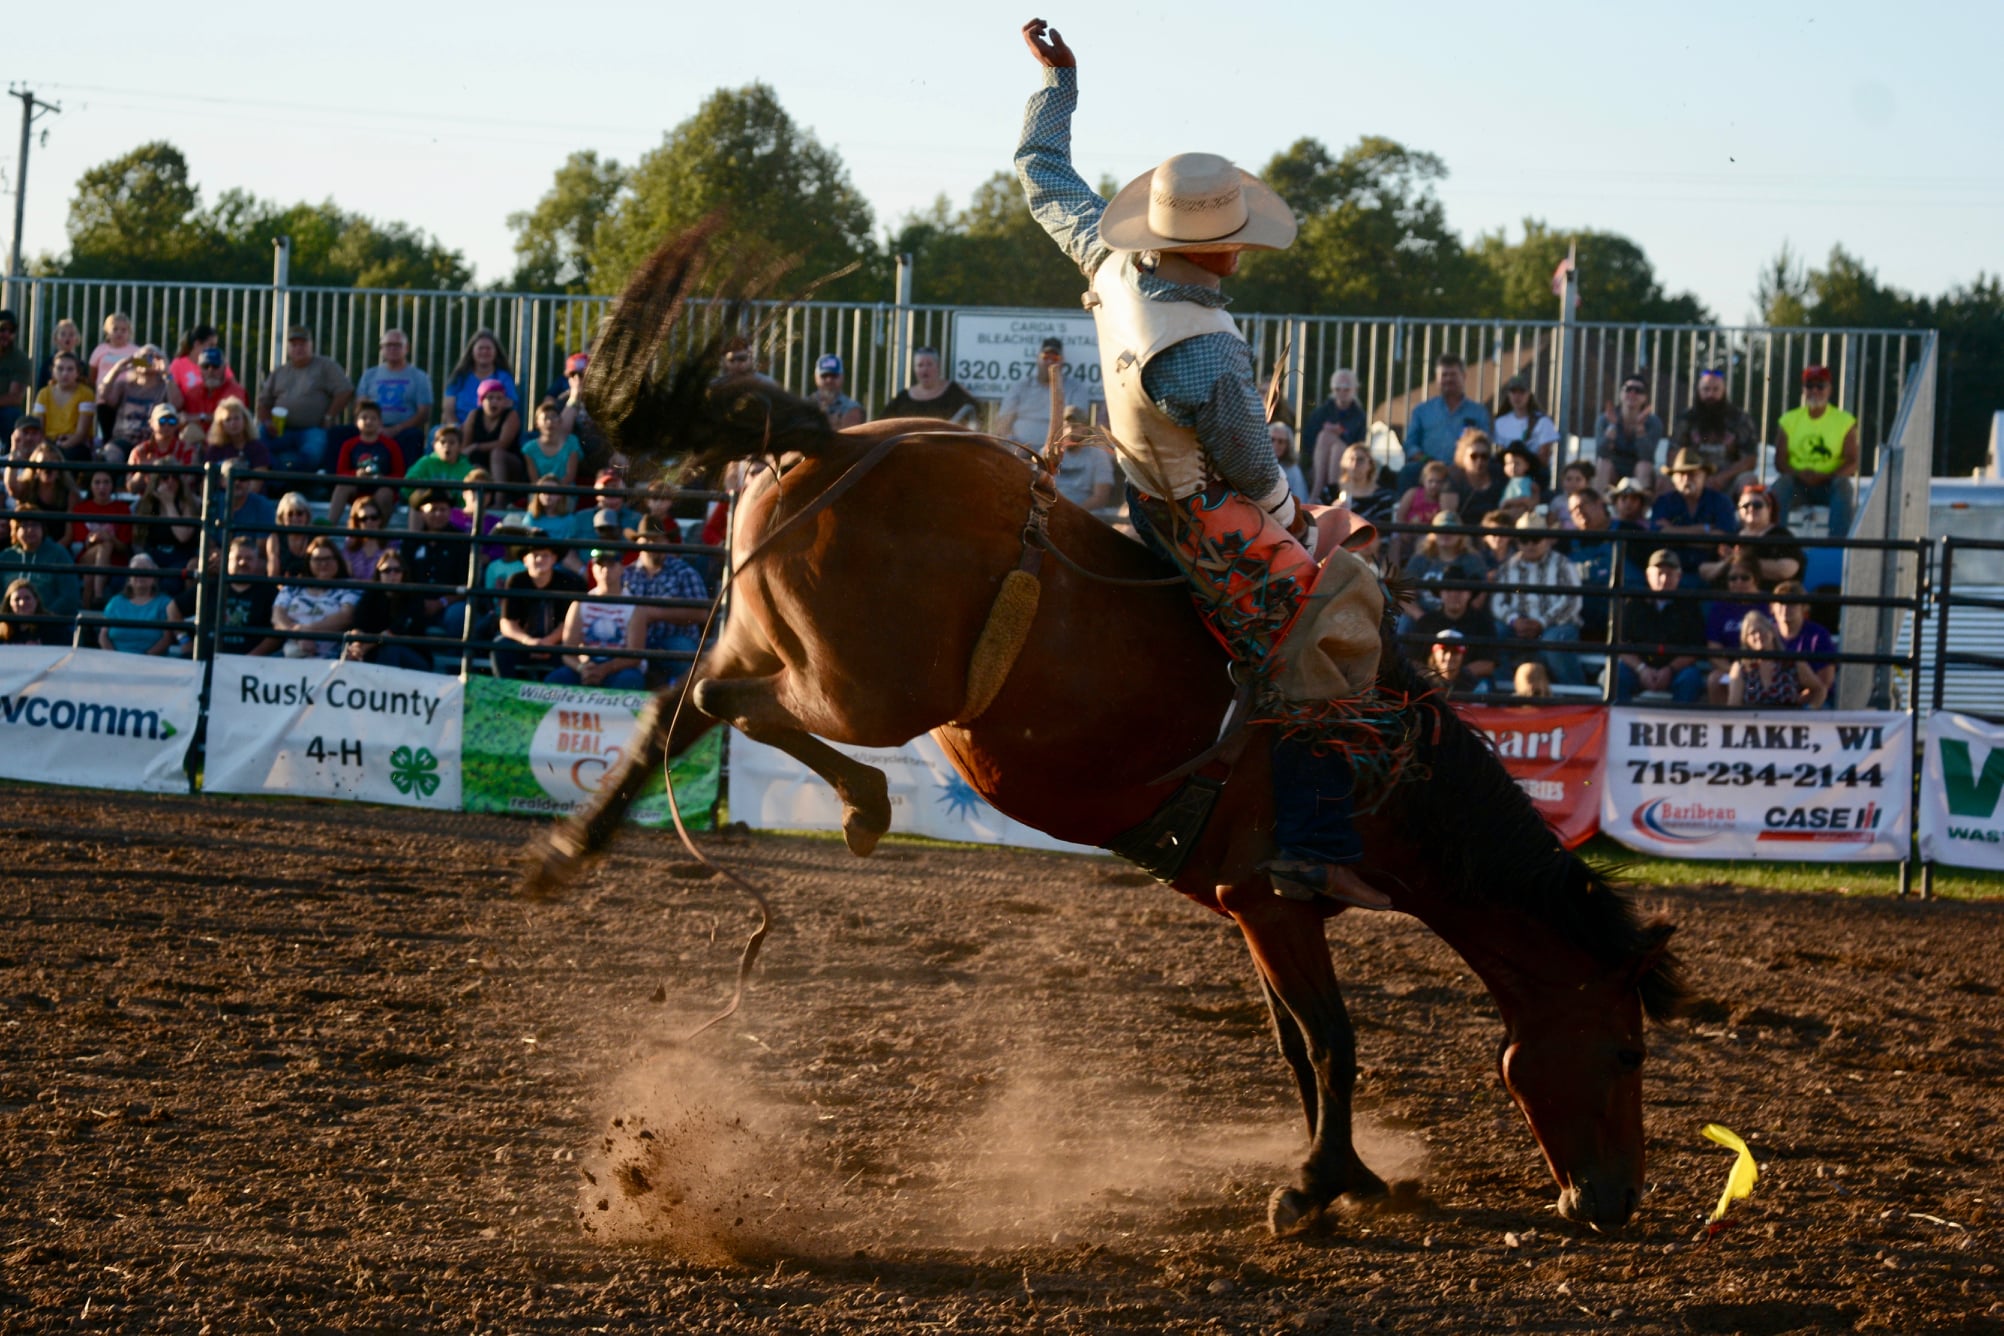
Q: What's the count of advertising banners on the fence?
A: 7